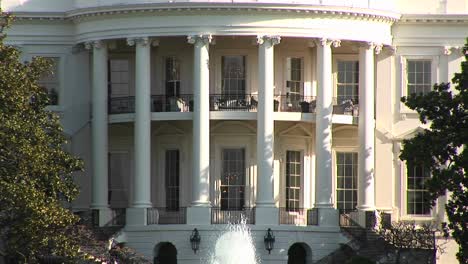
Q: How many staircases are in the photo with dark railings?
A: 2